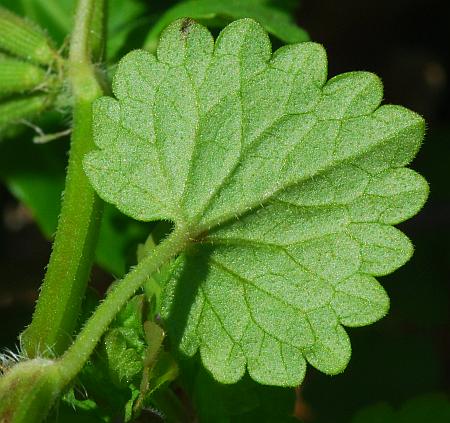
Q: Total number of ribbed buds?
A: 3